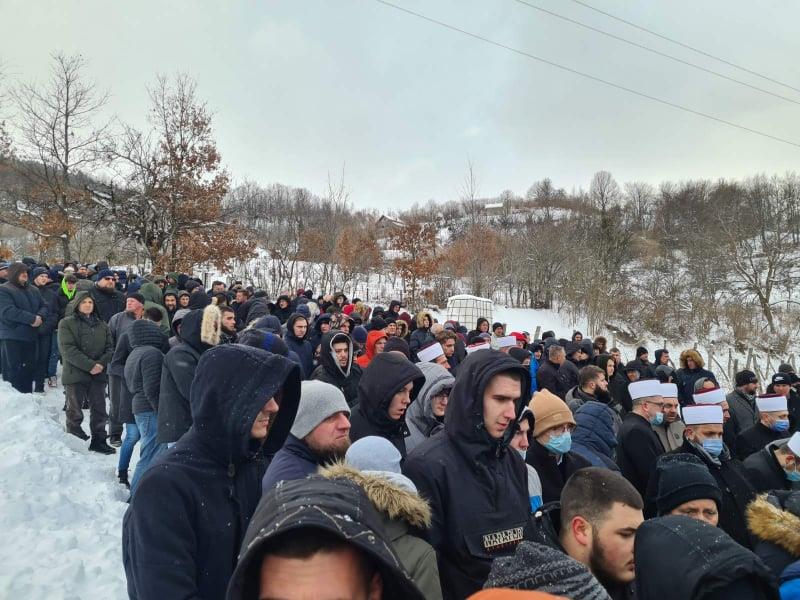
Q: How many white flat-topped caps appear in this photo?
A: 9